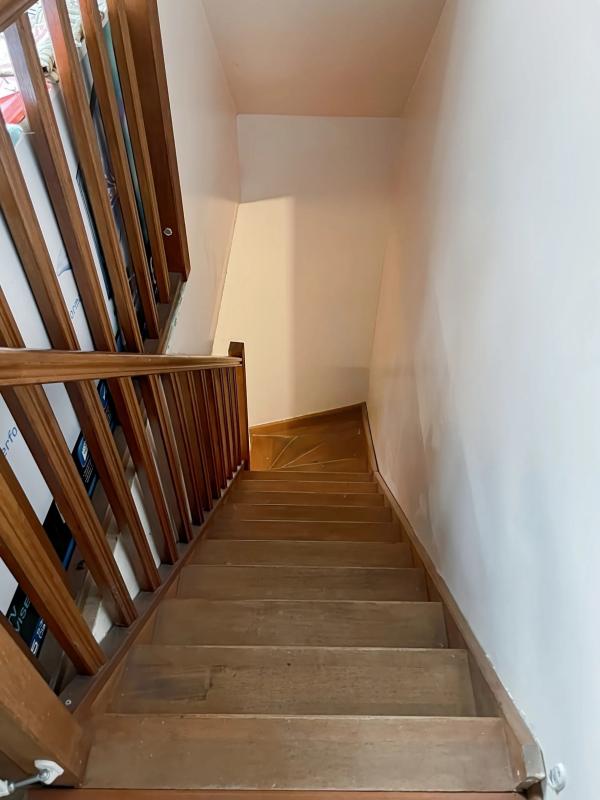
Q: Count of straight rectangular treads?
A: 10